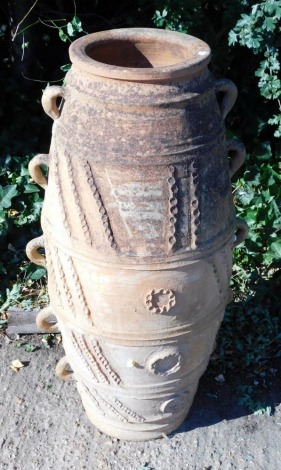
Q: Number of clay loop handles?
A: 8